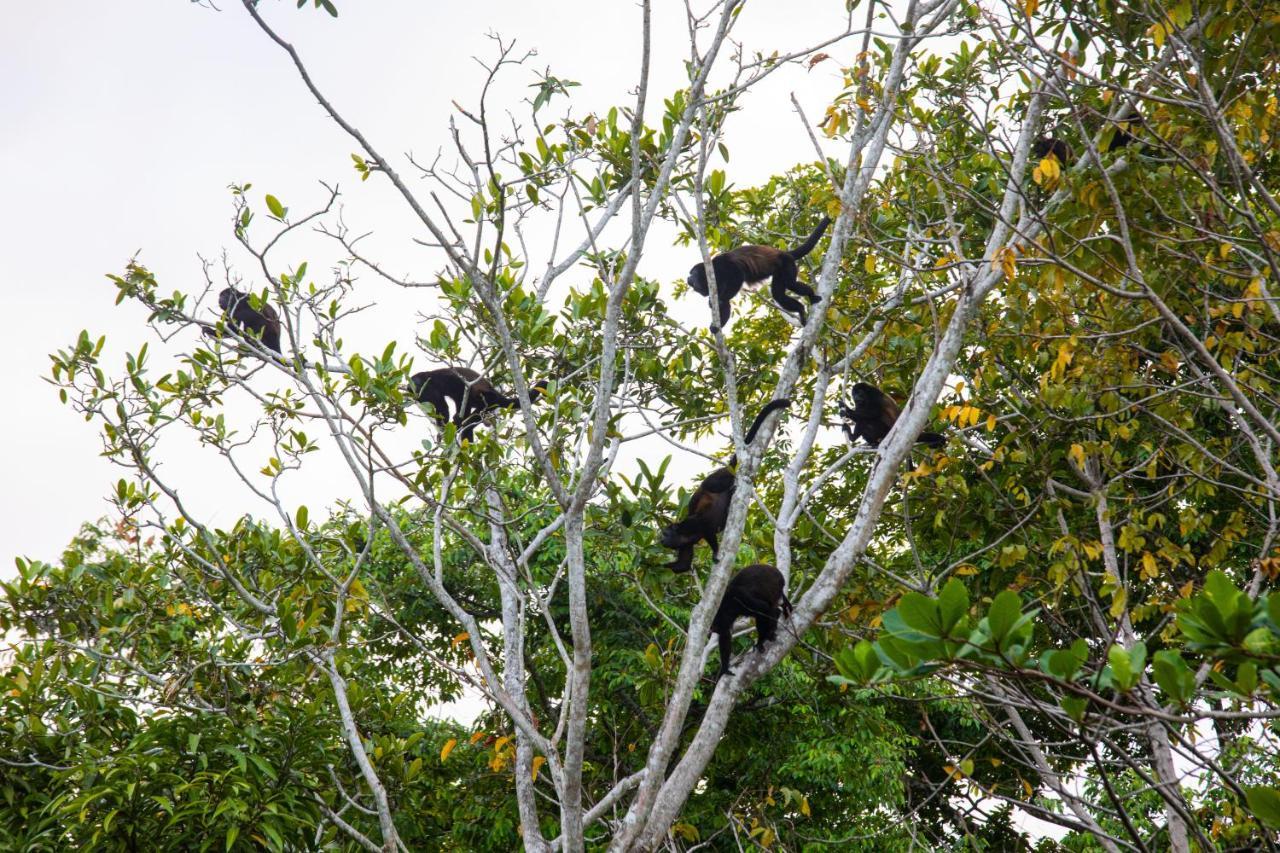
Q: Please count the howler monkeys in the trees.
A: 8